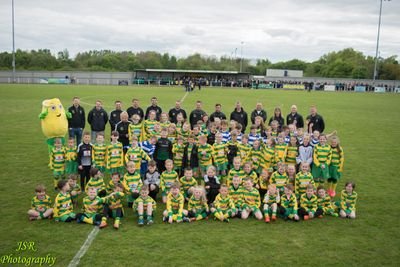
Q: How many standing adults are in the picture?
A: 13